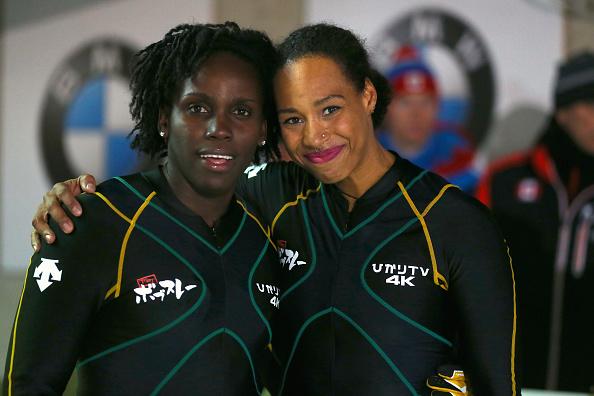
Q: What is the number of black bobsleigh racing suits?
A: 2